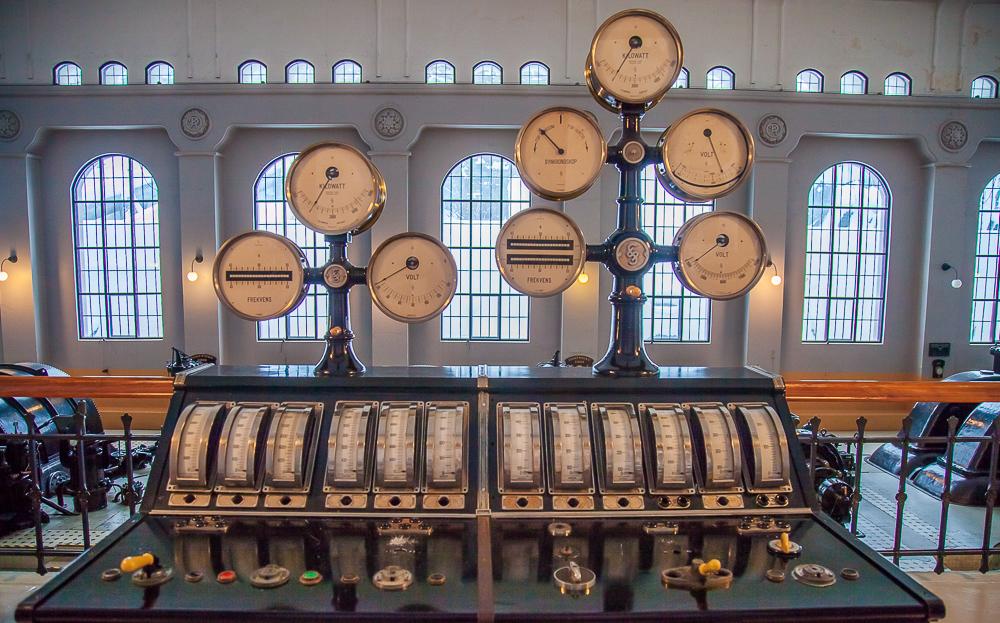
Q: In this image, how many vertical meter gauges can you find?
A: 12